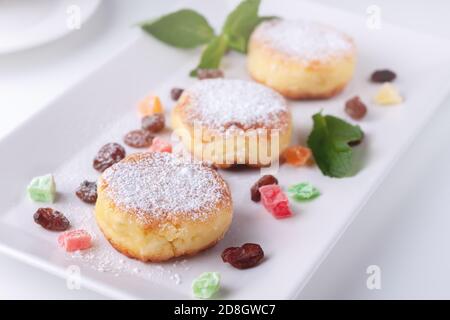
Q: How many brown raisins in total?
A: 11